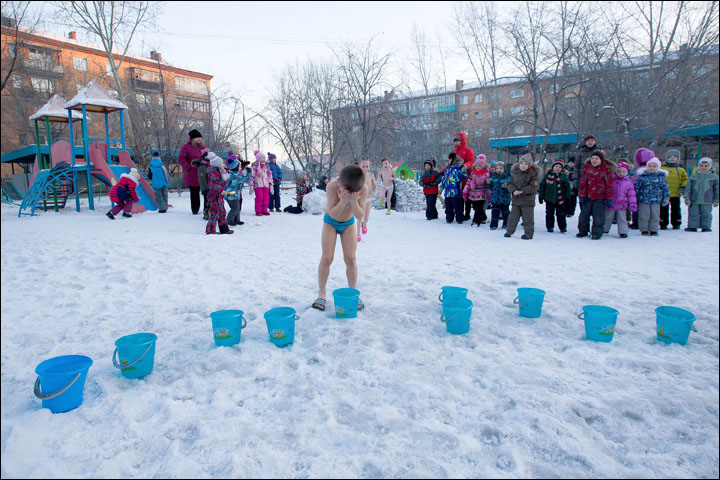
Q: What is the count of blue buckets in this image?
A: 10